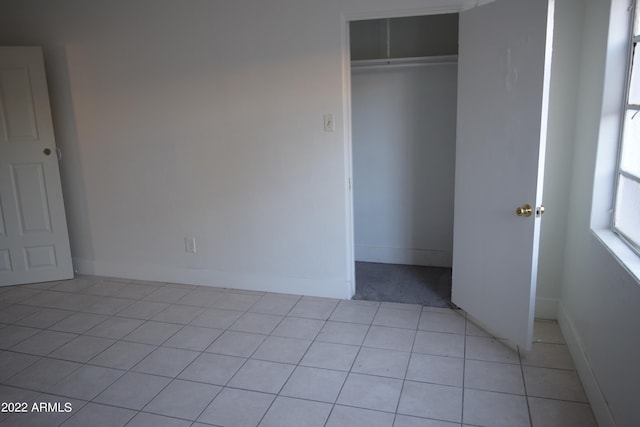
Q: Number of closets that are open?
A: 1